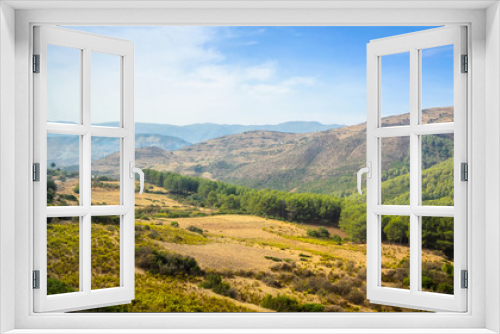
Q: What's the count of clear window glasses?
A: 12